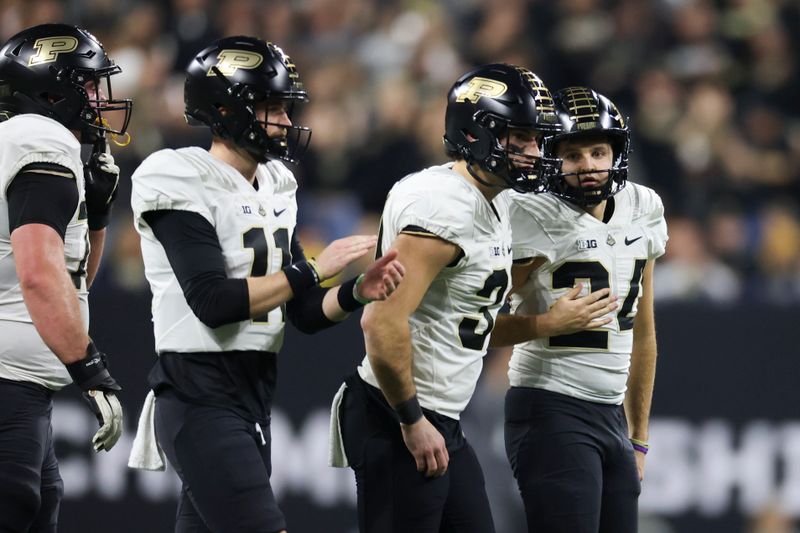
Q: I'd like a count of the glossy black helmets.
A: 4